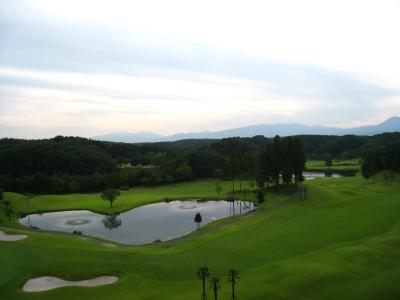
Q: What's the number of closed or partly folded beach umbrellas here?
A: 0